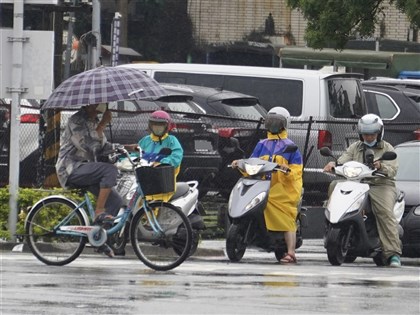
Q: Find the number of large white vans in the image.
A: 1